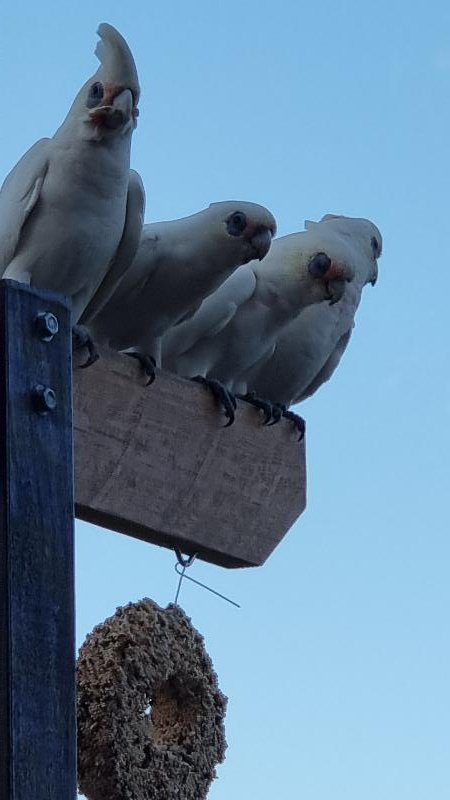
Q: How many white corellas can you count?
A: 4